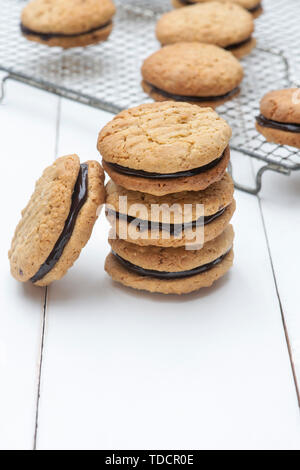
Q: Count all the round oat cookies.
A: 9